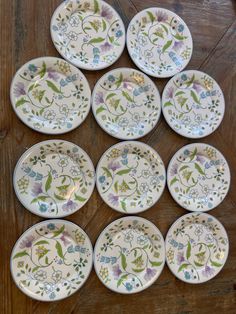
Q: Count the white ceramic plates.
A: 11